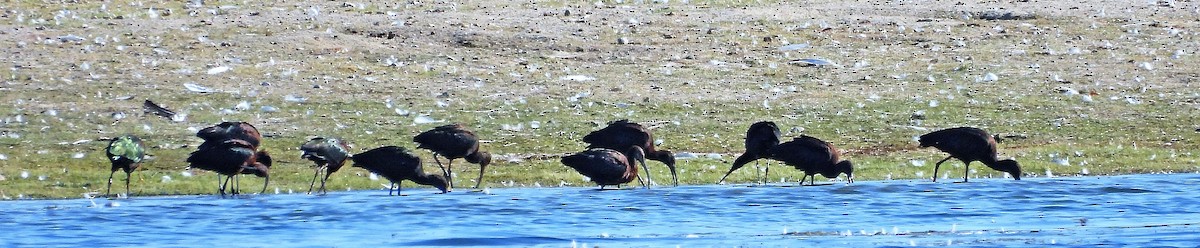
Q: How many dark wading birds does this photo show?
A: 11